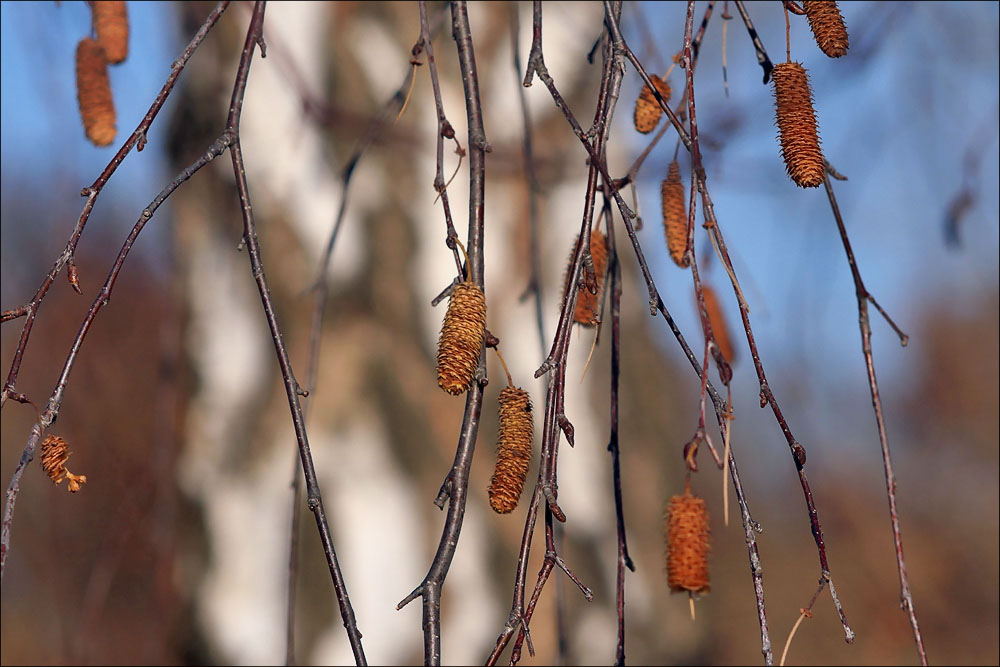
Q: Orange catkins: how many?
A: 12